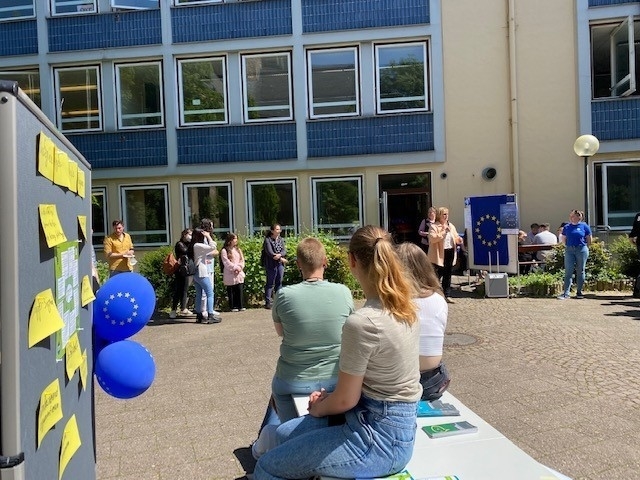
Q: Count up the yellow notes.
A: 12